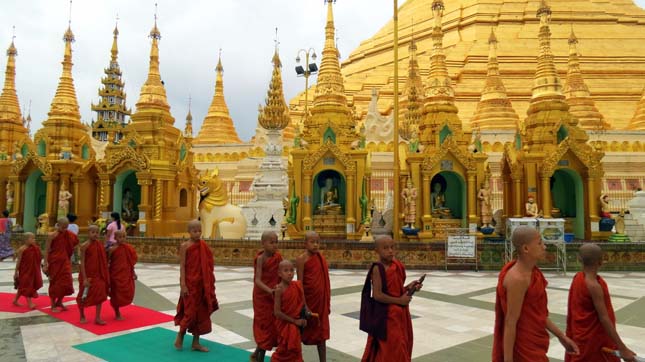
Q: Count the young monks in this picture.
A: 11